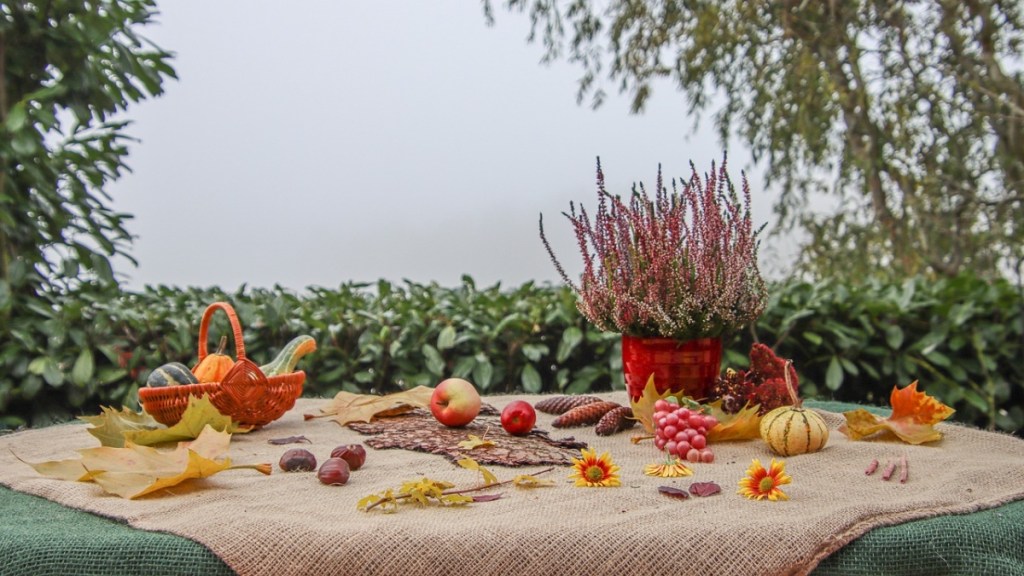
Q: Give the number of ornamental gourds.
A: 4